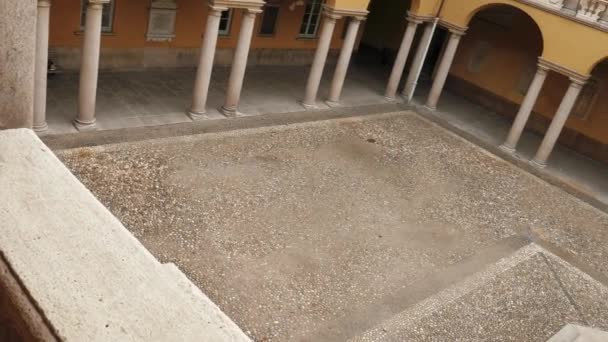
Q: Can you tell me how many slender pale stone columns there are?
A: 11